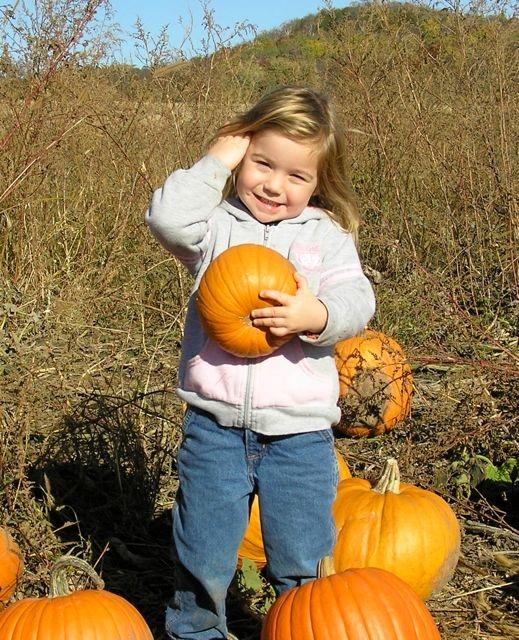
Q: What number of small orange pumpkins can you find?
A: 1